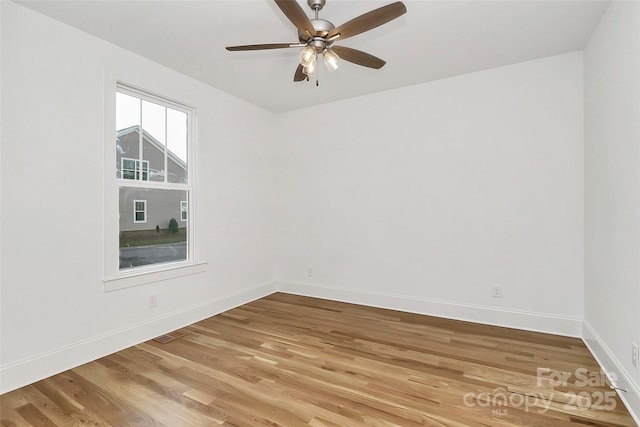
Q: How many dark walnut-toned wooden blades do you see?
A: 5